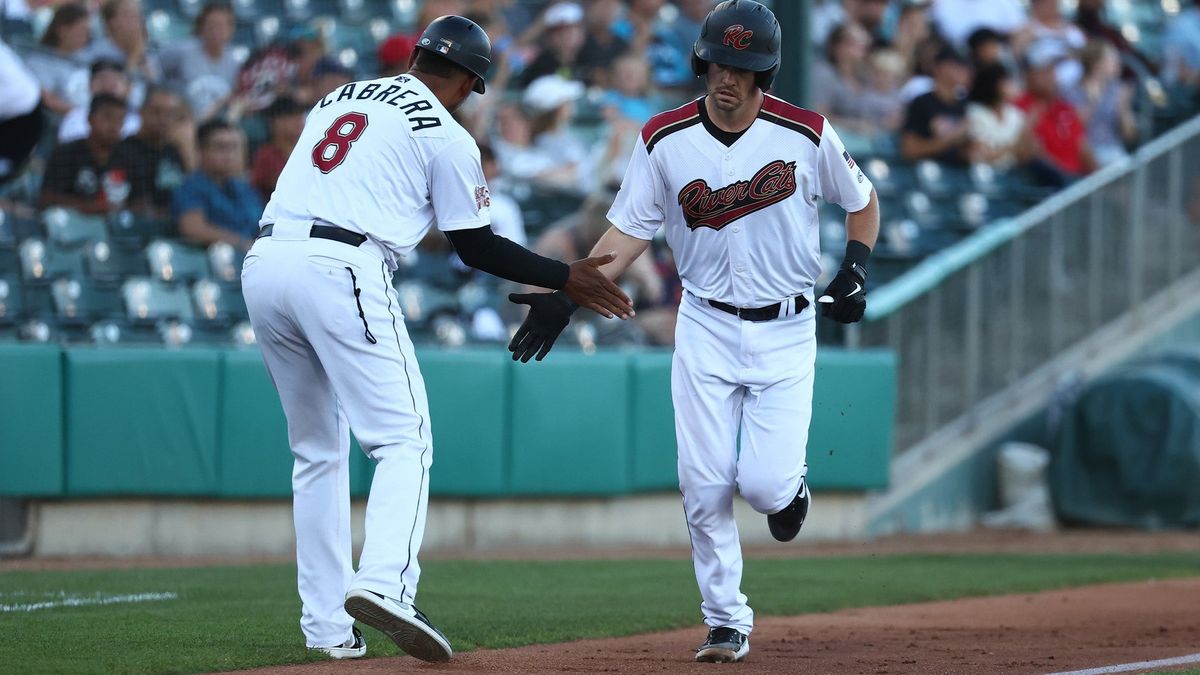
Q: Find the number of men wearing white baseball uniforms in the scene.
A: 2